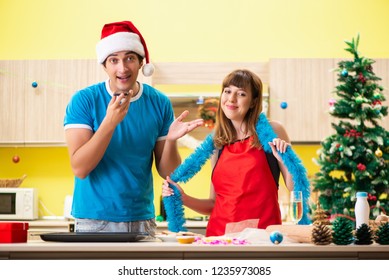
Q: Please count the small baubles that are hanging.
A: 3